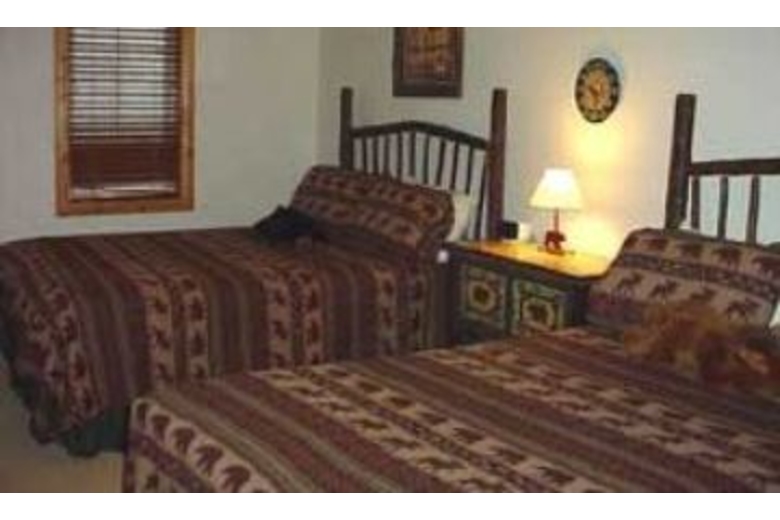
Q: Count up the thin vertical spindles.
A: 13